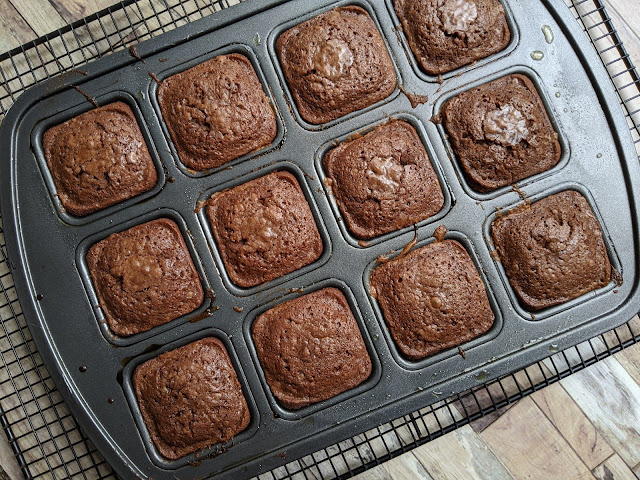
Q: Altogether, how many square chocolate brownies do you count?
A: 12